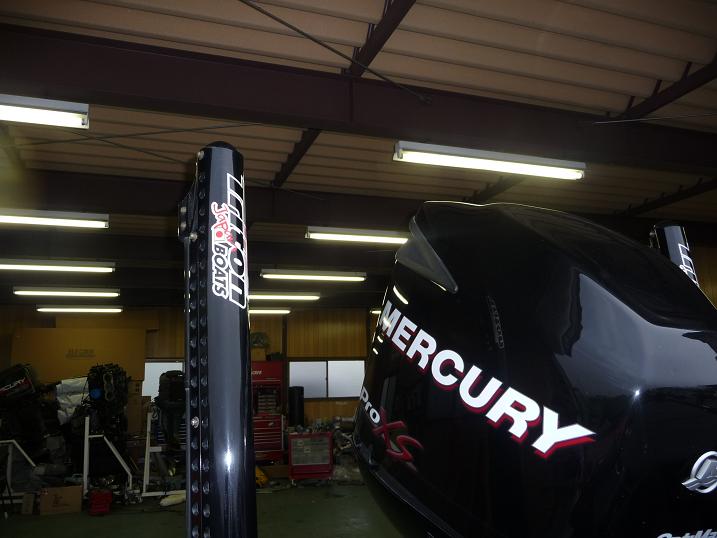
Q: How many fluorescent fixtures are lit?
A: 11